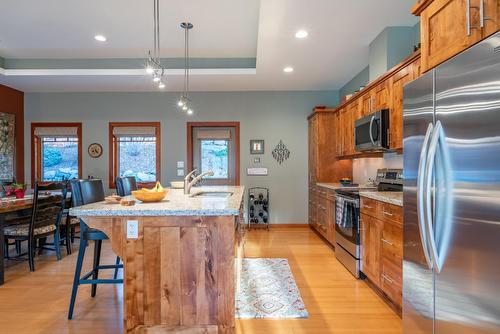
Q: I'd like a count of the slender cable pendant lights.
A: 2